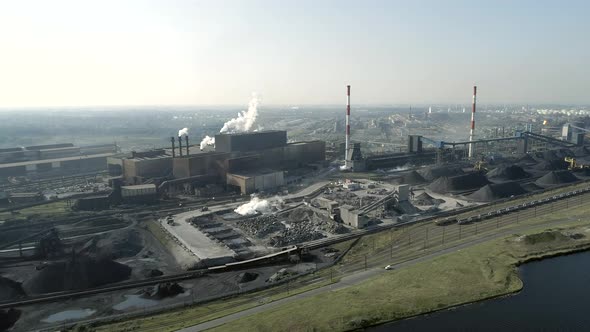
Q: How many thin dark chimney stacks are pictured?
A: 3